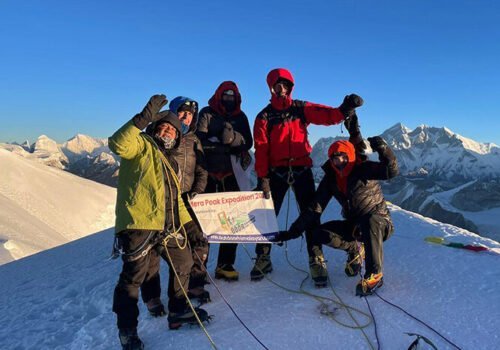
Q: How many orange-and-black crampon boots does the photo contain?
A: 1